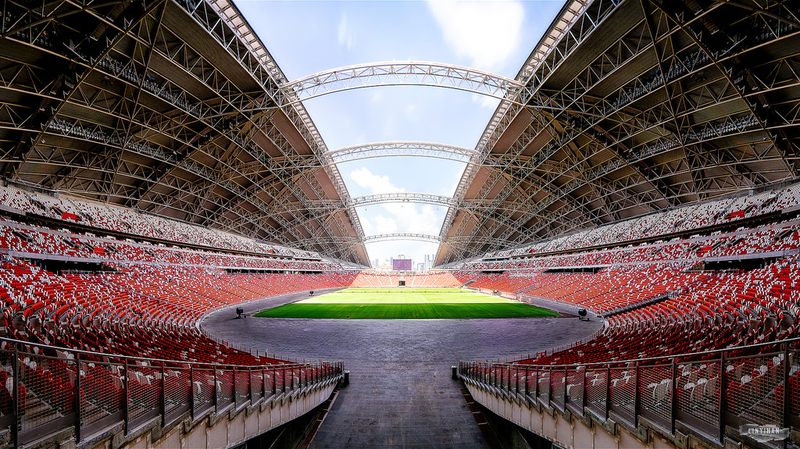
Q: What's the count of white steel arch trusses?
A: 4